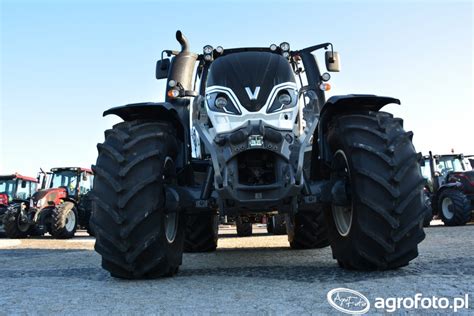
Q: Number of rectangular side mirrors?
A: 2